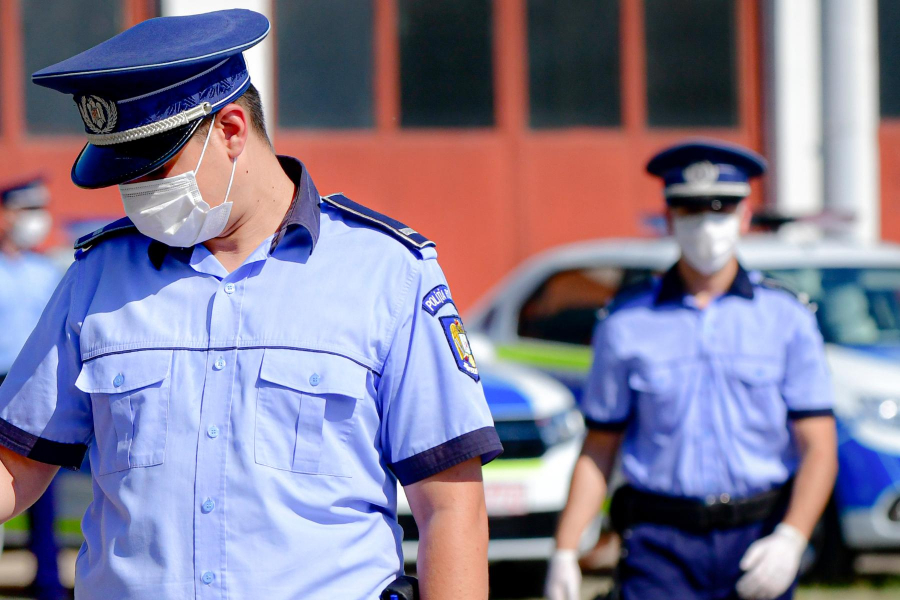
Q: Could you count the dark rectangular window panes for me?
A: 6